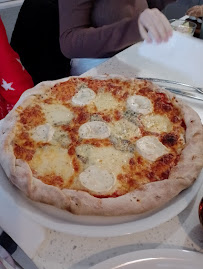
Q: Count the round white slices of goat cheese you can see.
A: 6